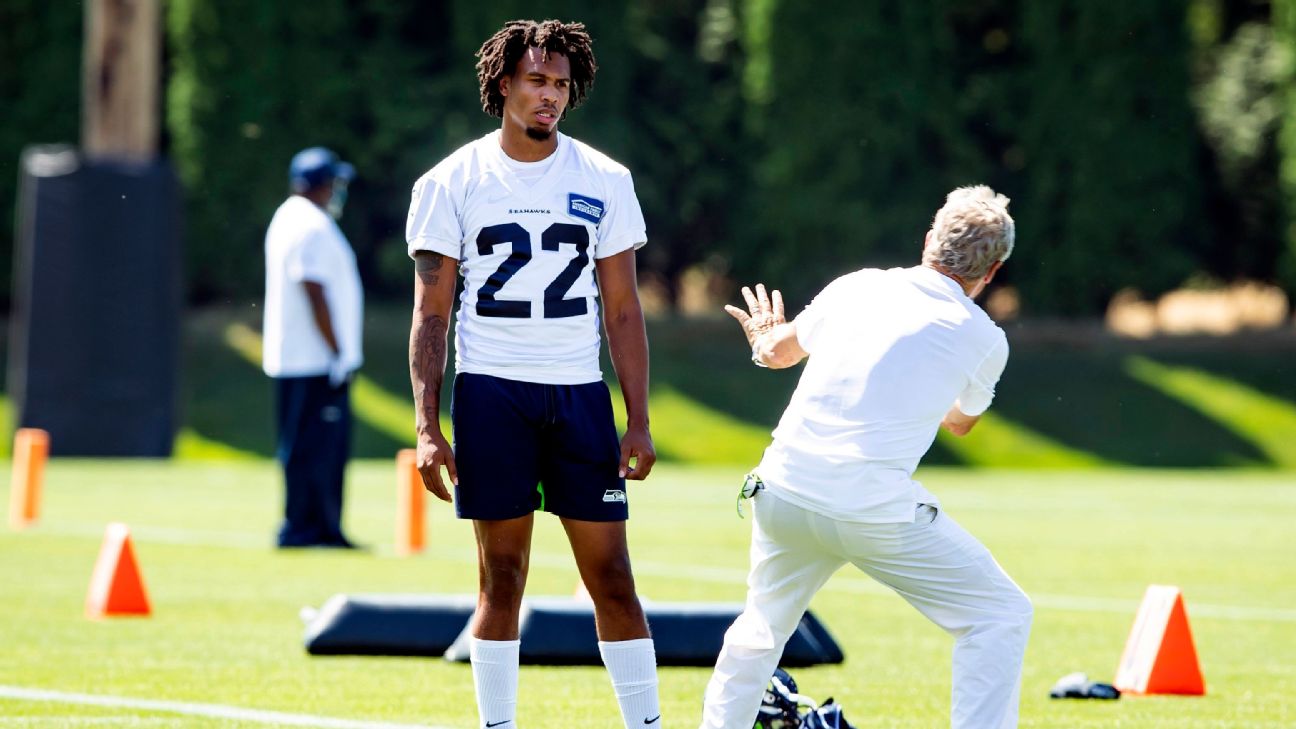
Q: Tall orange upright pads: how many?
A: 2